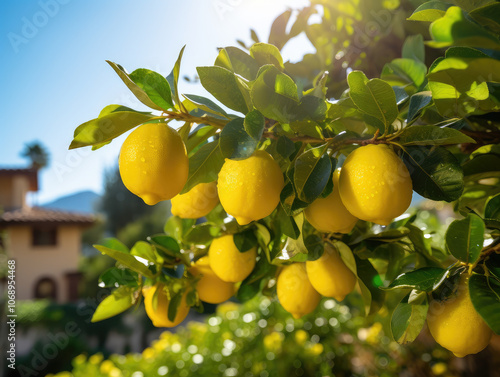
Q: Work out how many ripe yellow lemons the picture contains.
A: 11